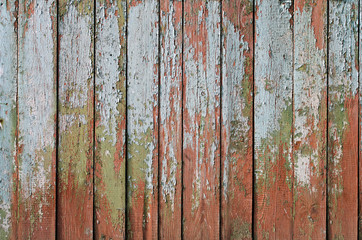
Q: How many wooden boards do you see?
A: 11